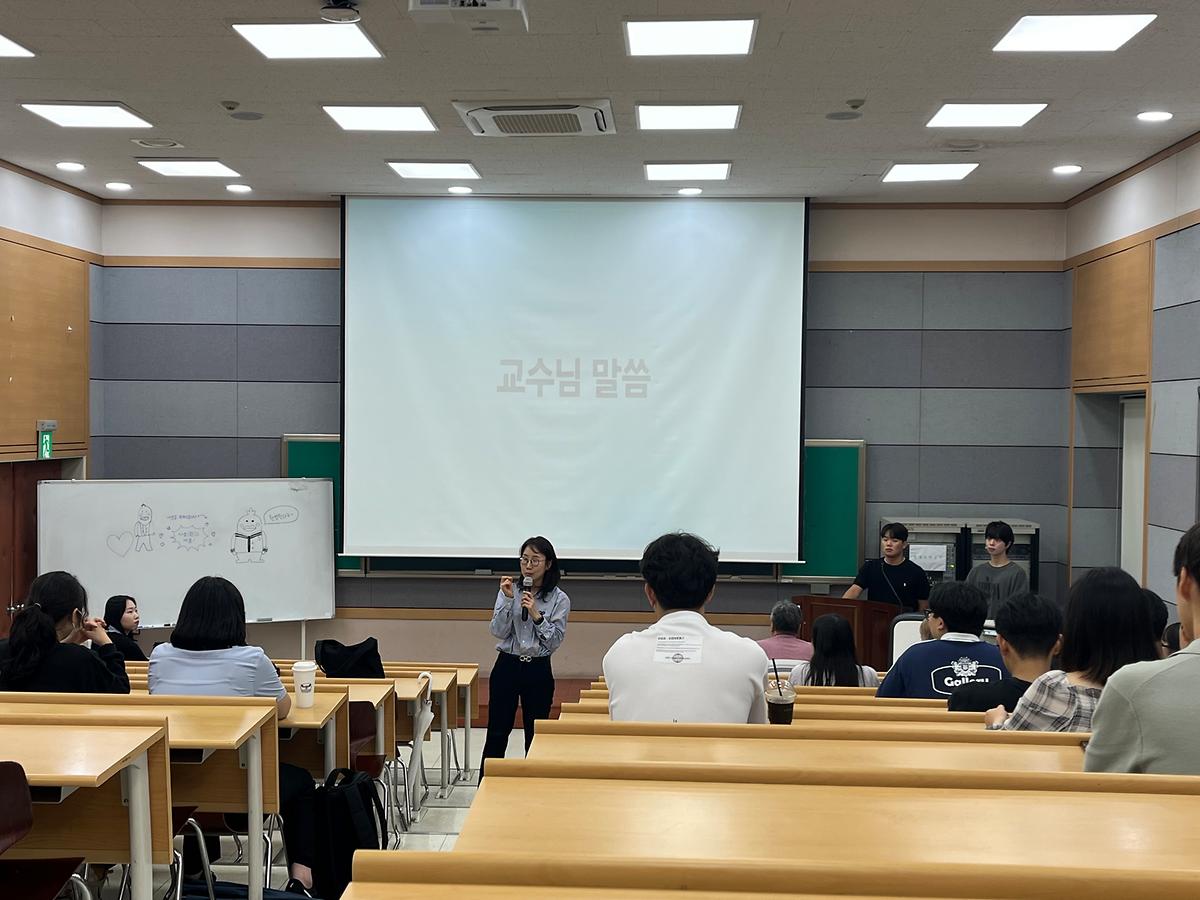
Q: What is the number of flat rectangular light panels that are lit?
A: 12